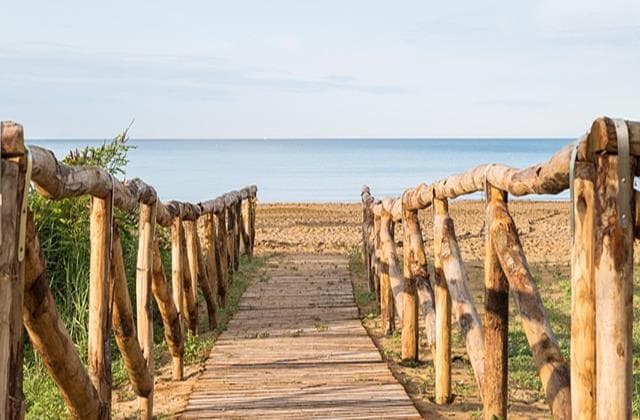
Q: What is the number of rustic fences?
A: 2